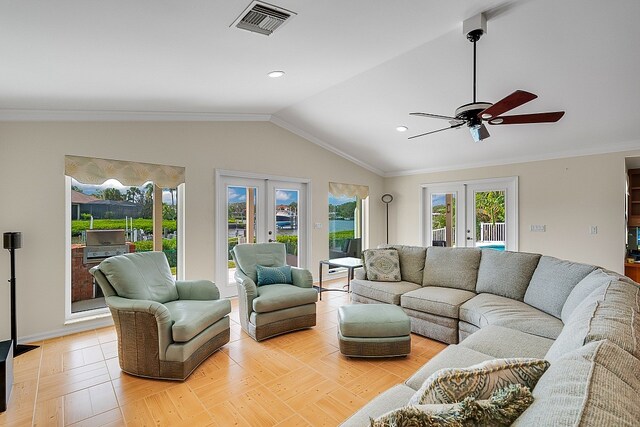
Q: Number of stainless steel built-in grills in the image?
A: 1